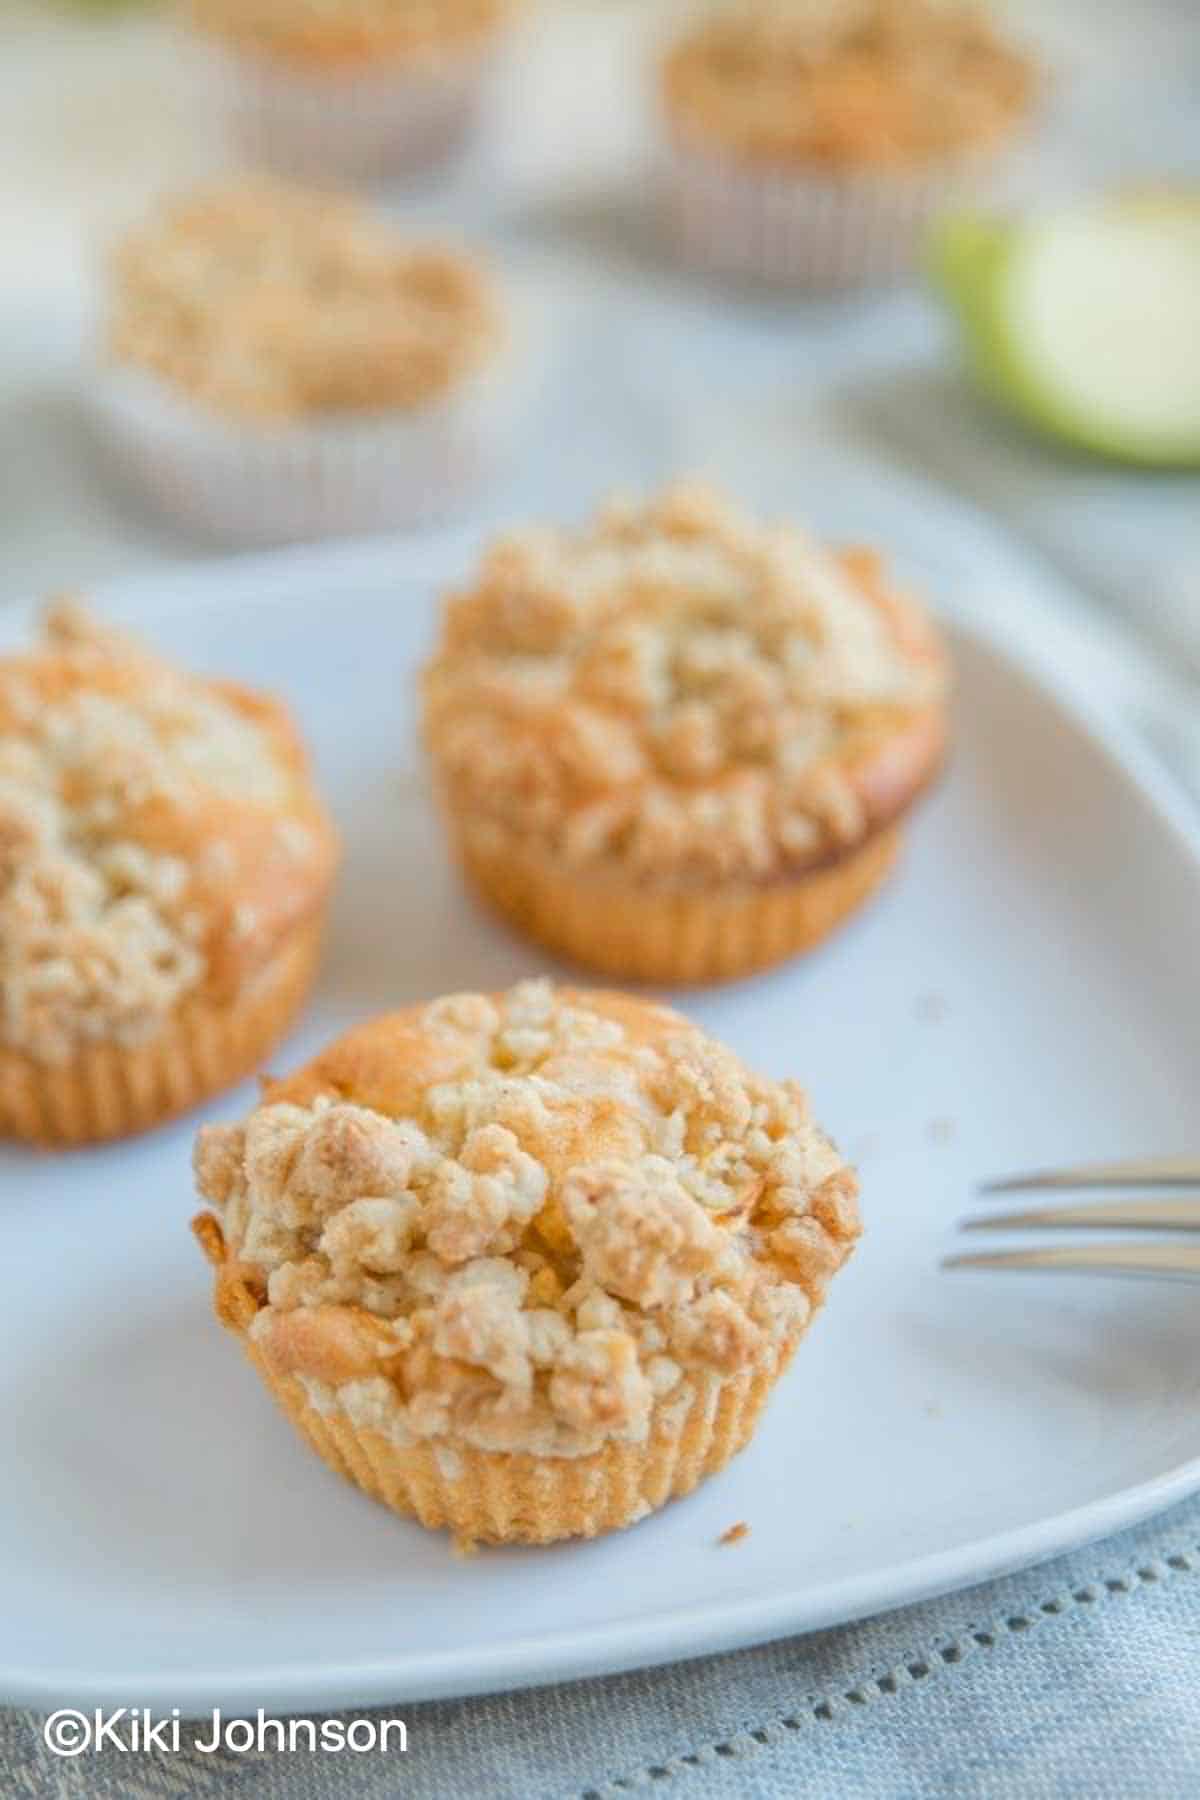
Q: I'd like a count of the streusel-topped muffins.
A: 6